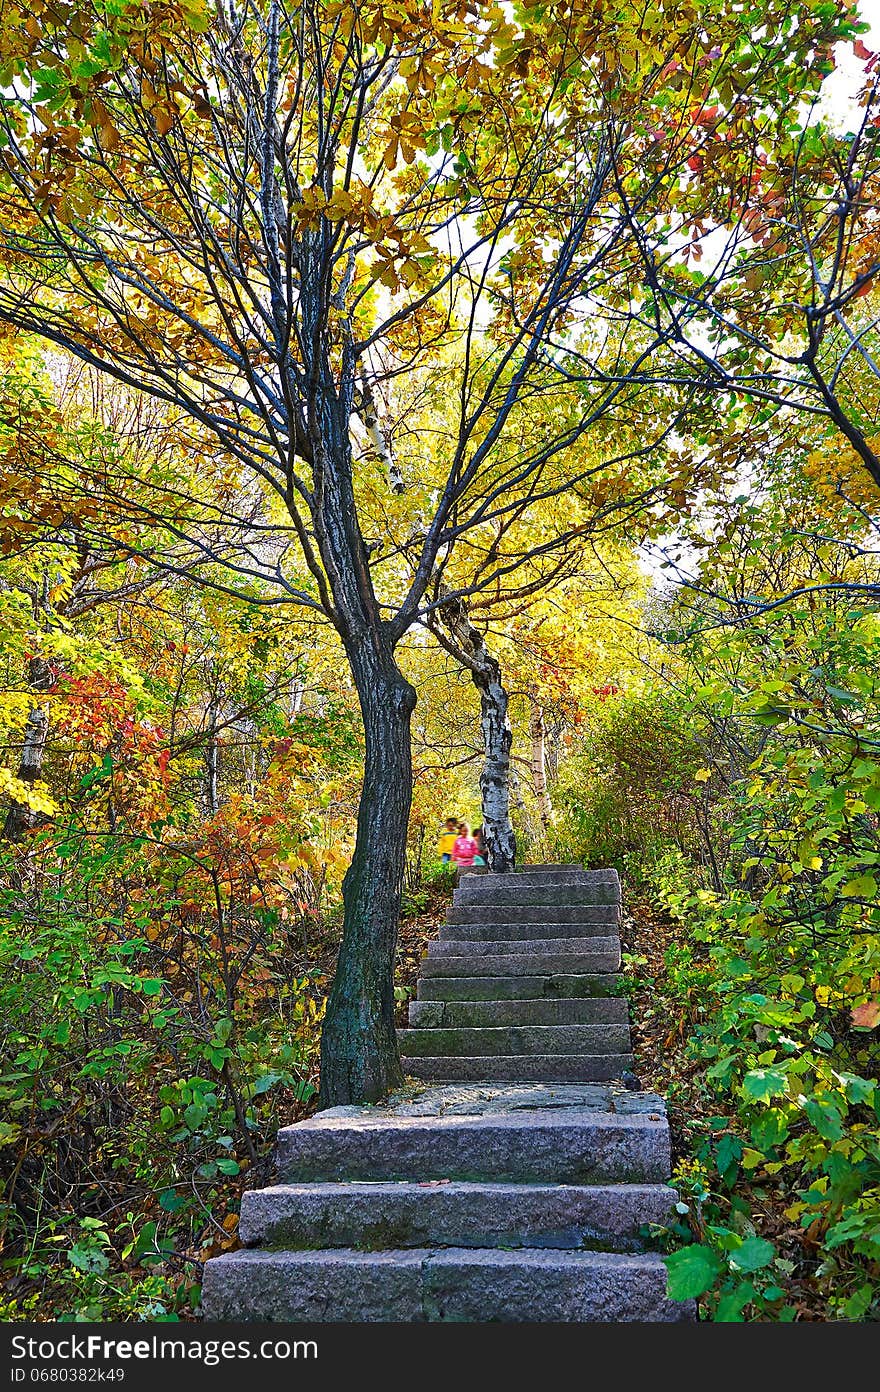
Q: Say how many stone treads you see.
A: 14